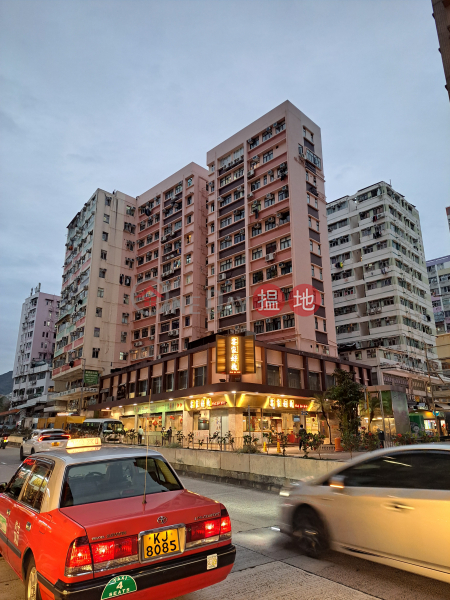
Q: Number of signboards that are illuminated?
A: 3